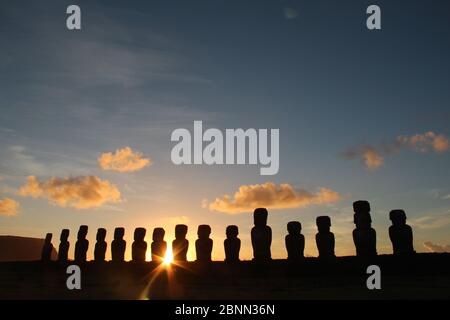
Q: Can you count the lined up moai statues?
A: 15